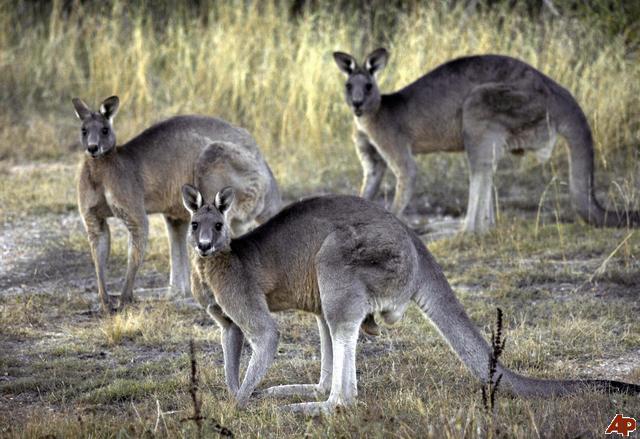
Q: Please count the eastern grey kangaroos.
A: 3